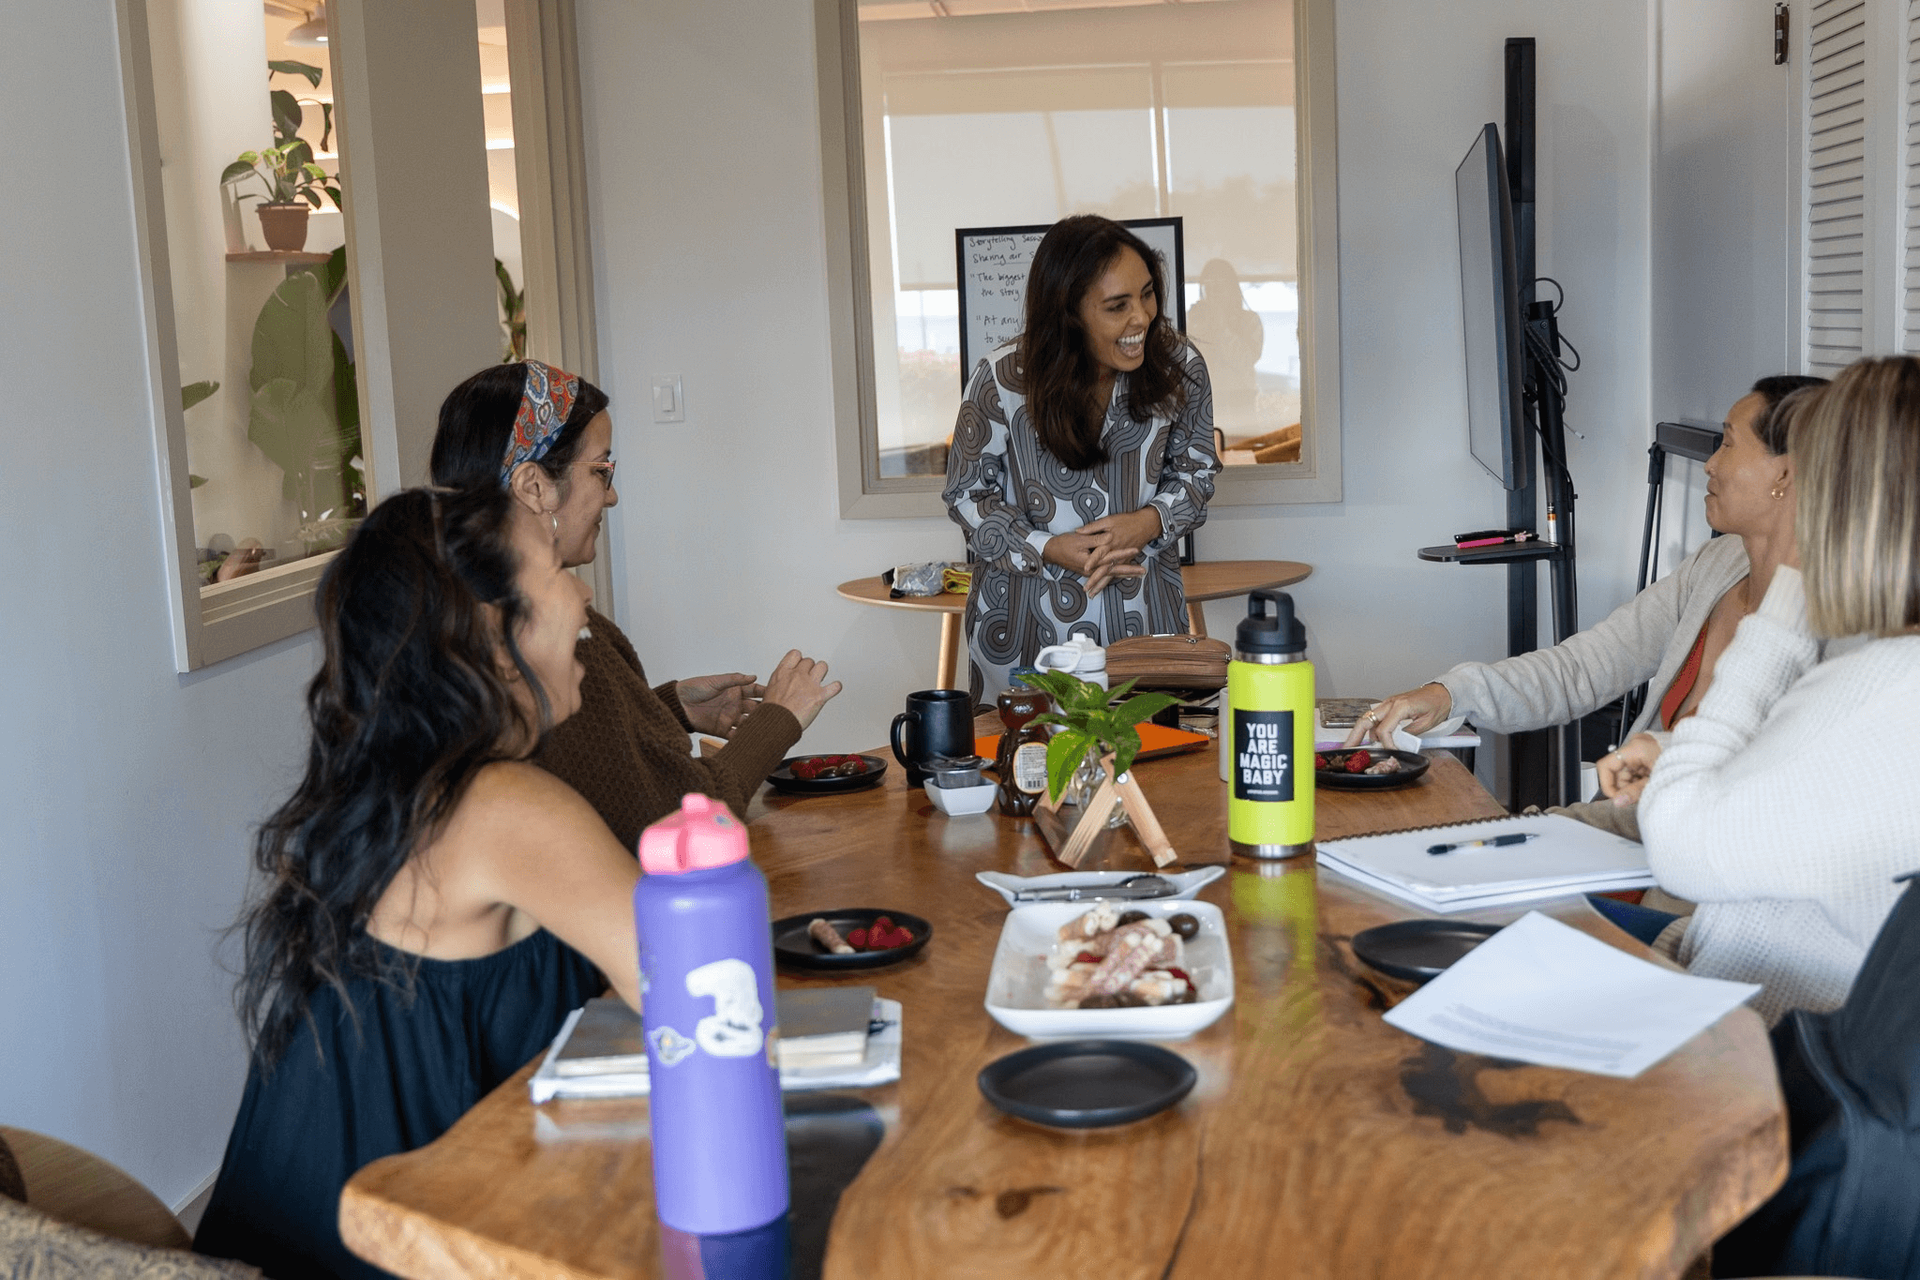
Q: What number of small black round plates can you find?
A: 5